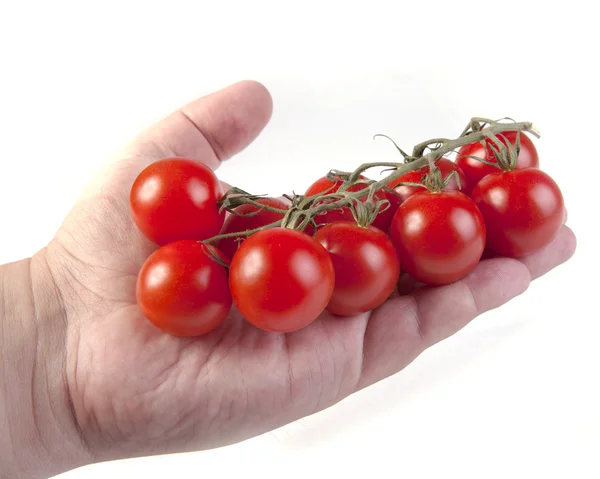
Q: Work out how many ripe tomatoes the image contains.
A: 10